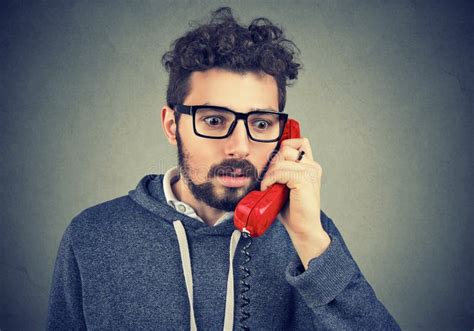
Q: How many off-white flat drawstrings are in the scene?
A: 2